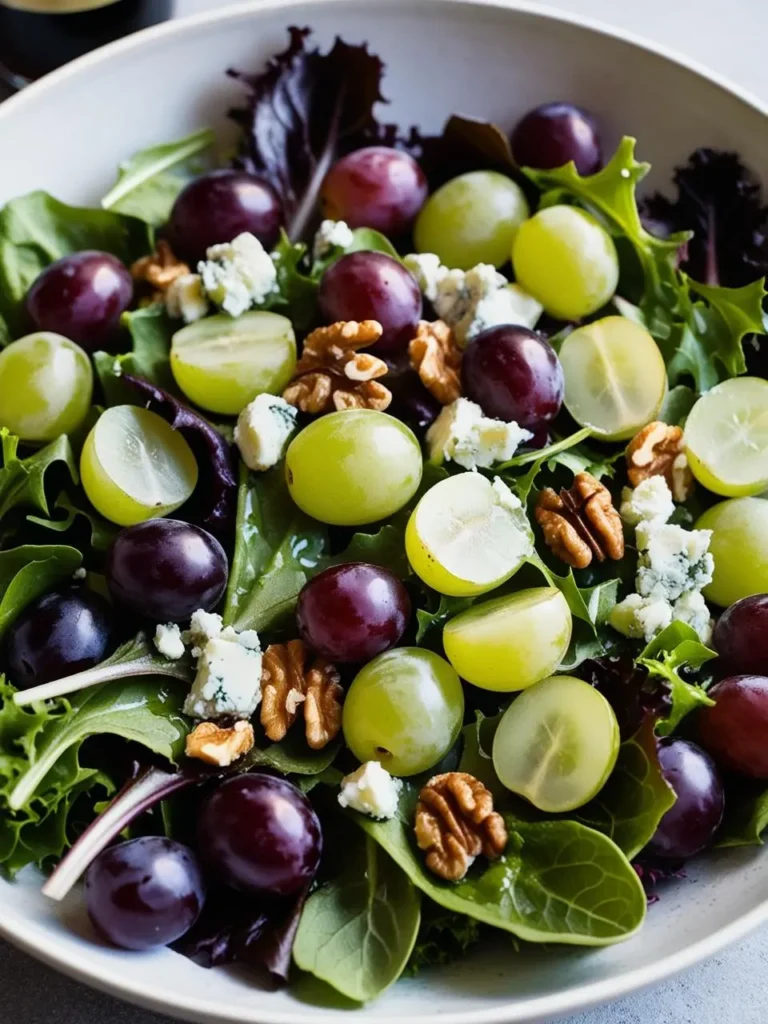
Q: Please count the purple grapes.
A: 14